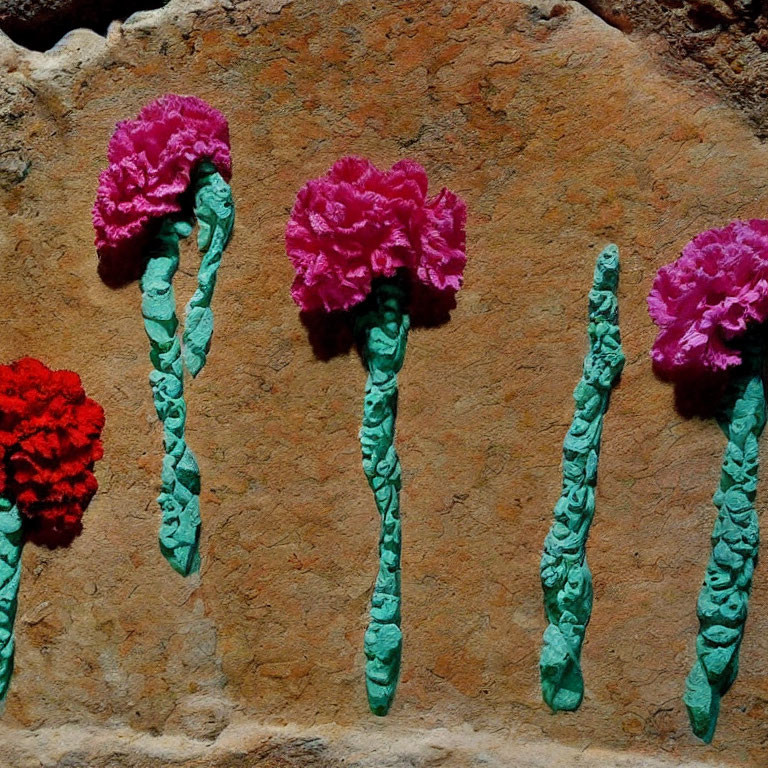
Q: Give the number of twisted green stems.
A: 6